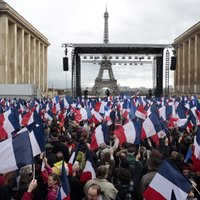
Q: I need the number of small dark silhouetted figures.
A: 3